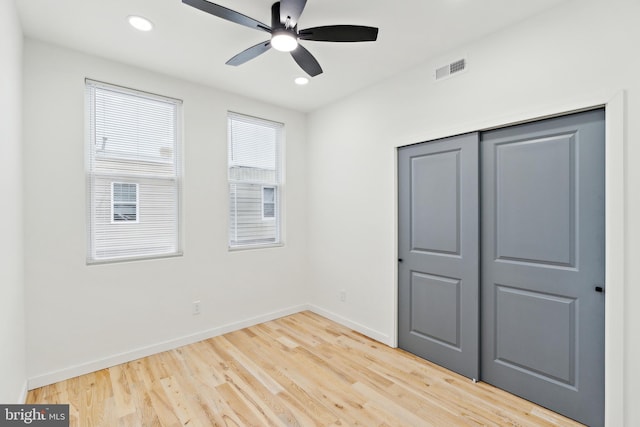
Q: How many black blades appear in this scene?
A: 5